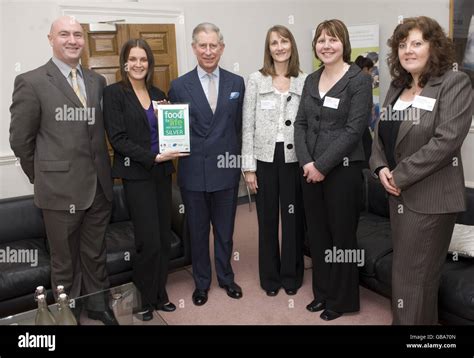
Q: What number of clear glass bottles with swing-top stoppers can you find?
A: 4